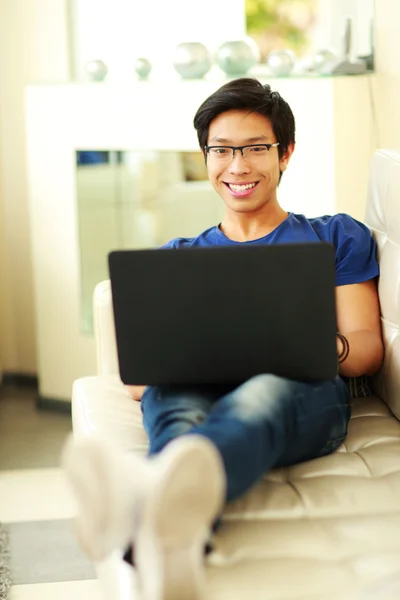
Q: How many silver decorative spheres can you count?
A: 6